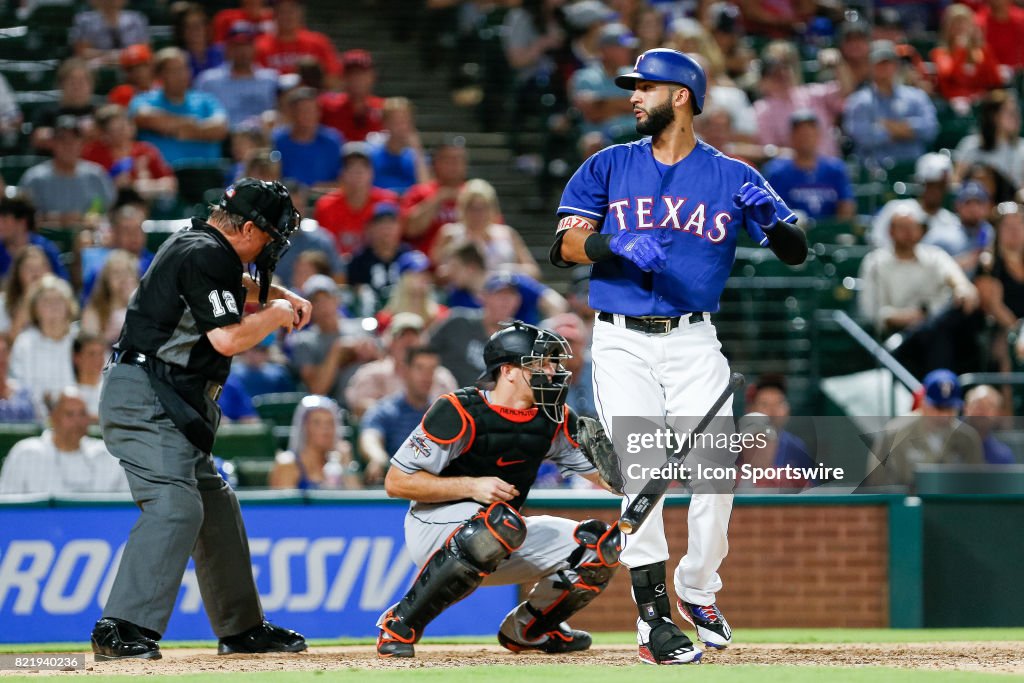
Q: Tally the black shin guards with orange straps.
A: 2